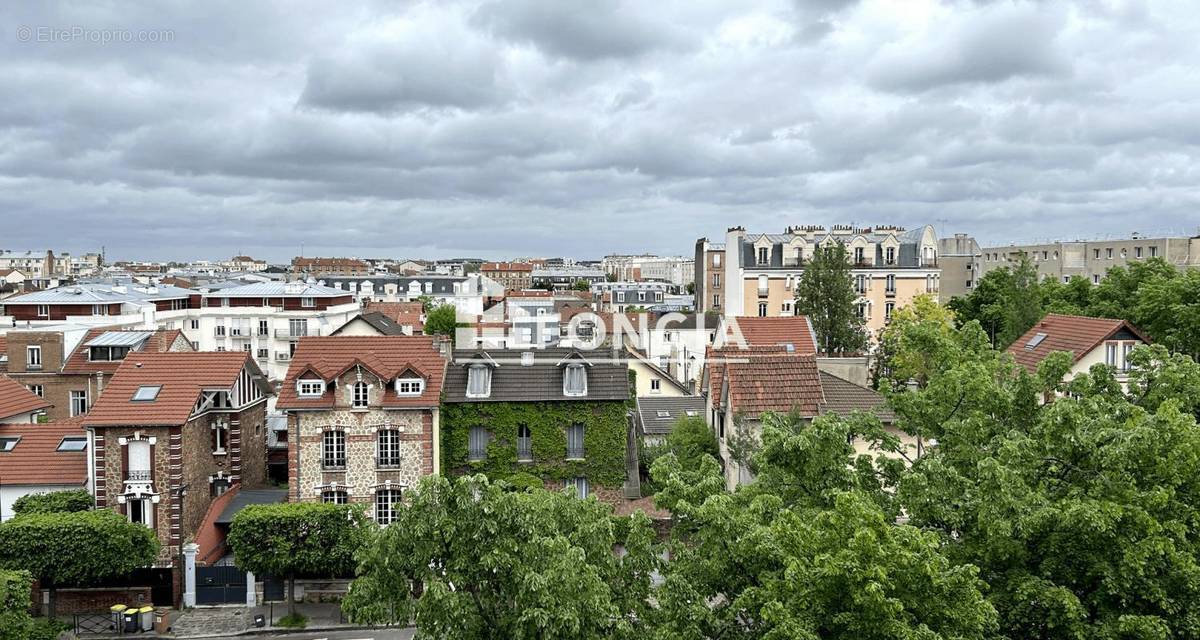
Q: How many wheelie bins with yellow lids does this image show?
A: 3